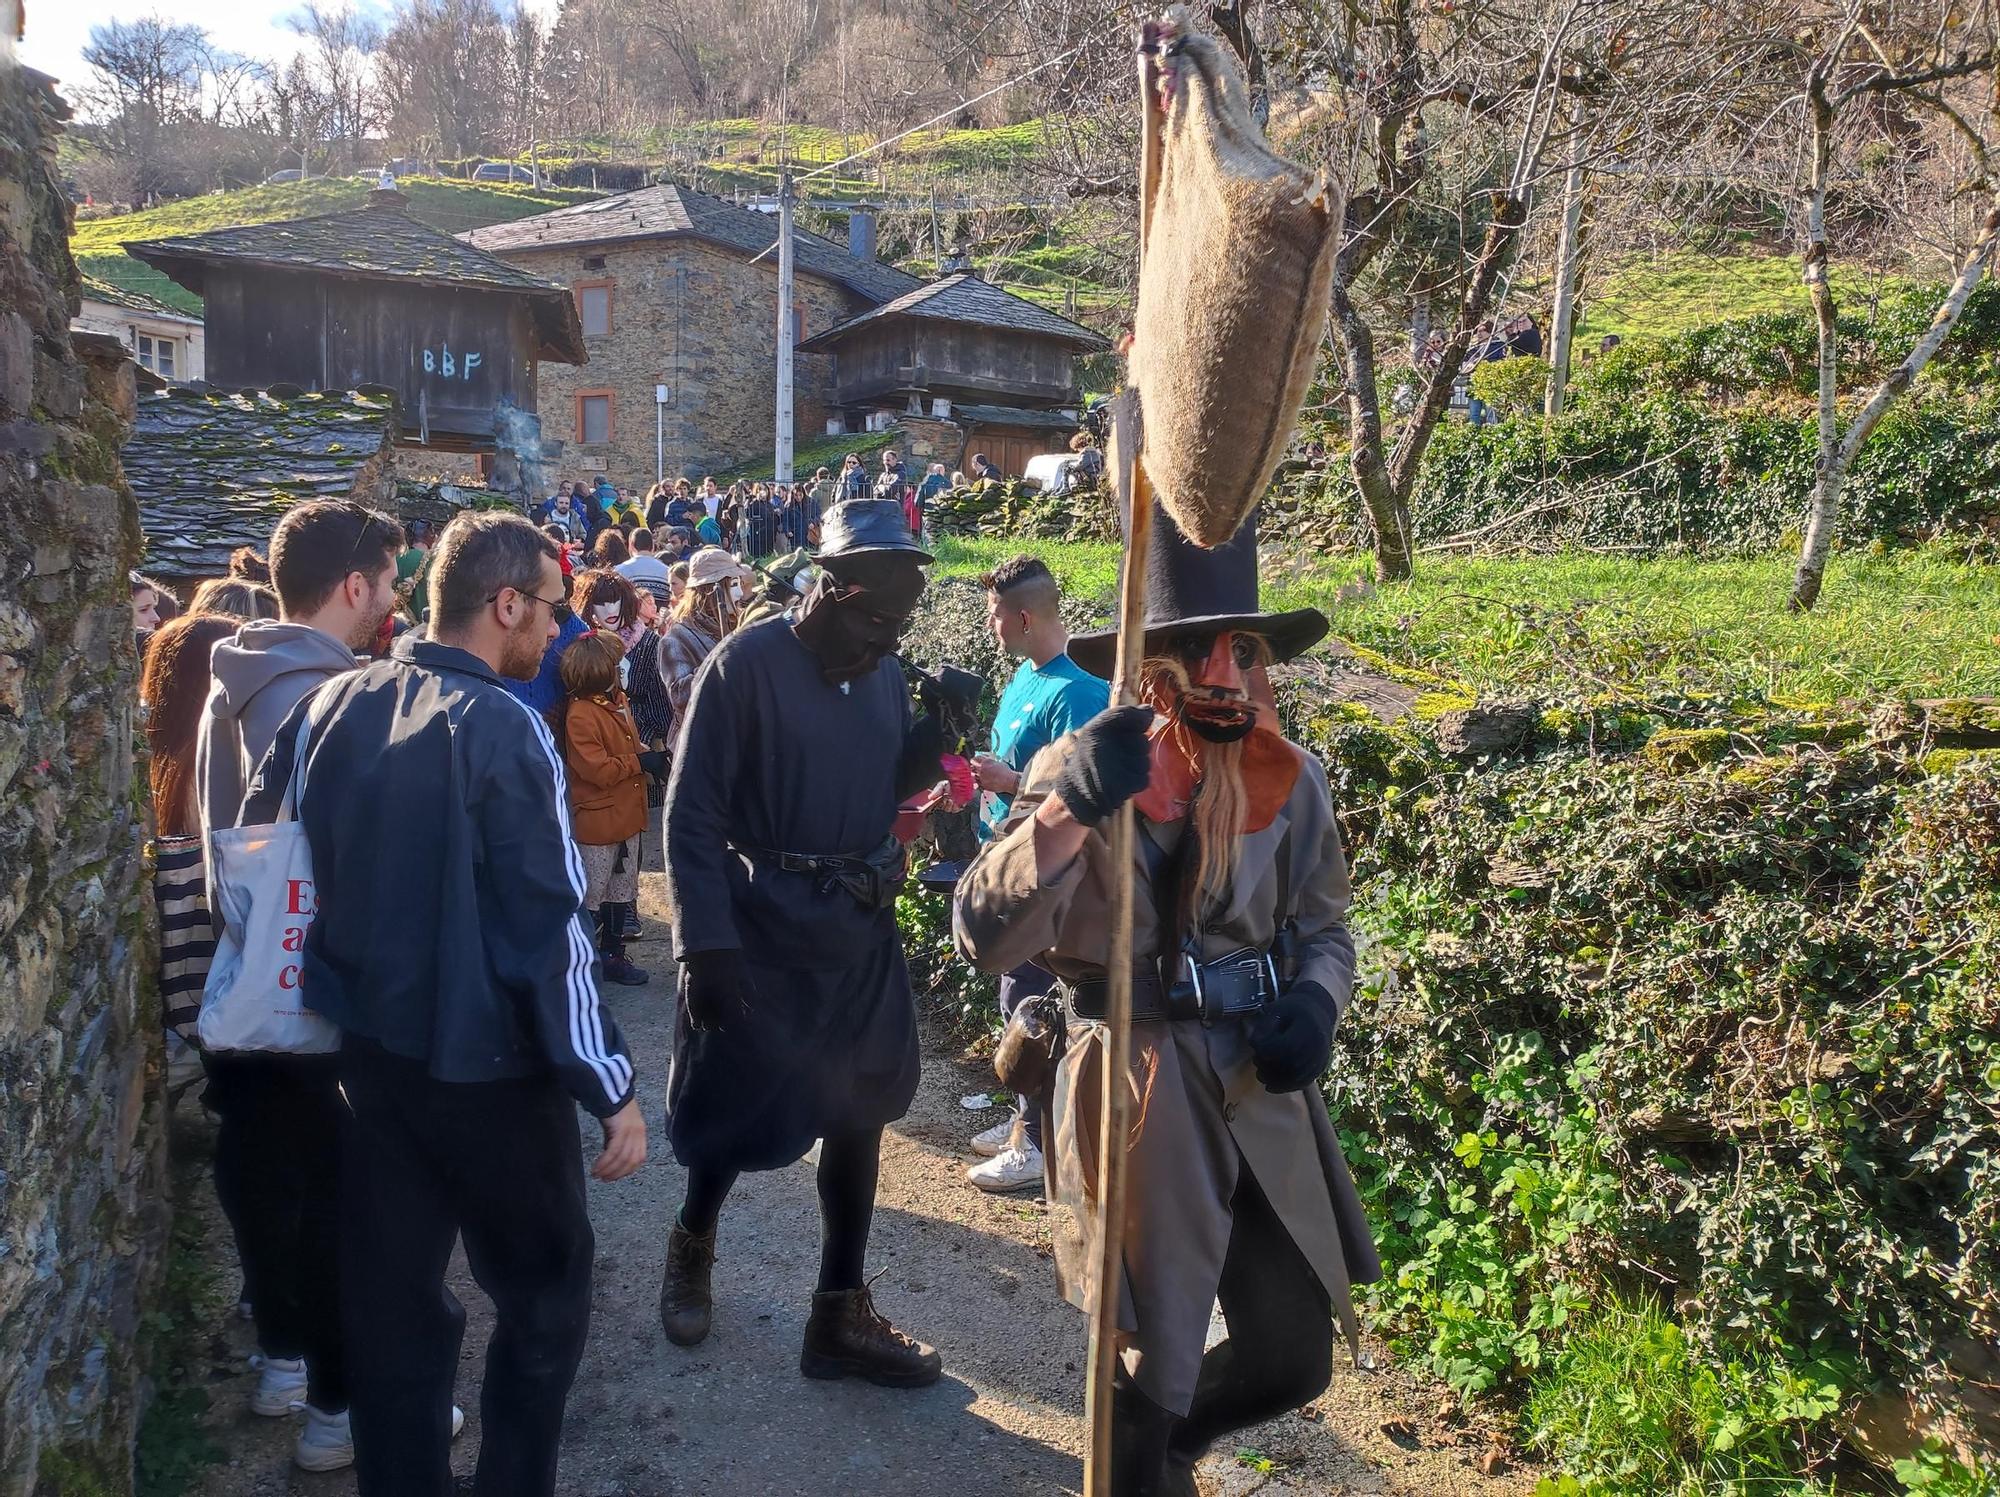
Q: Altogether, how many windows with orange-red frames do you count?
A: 3